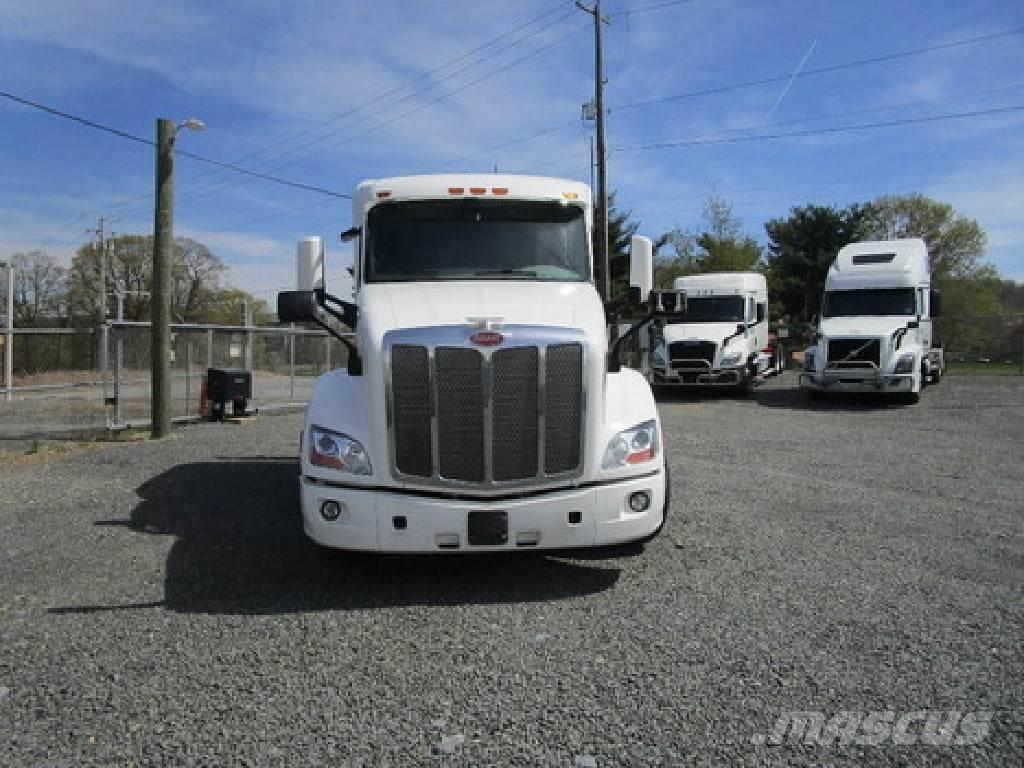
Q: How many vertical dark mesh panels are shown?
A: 4